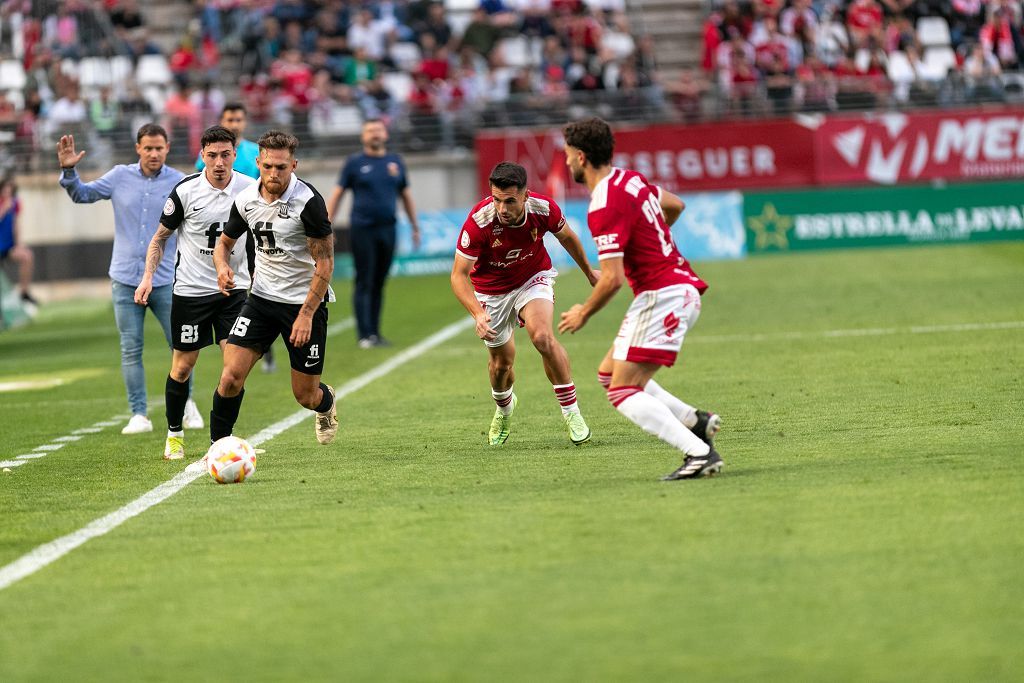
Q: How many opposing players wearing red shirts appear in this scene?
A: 2